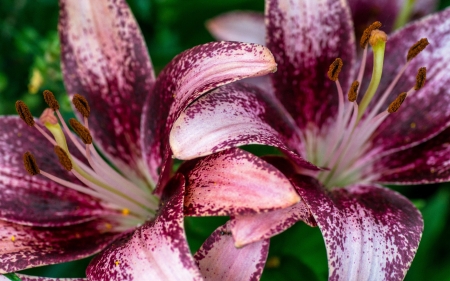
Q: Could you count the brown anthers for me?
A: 12